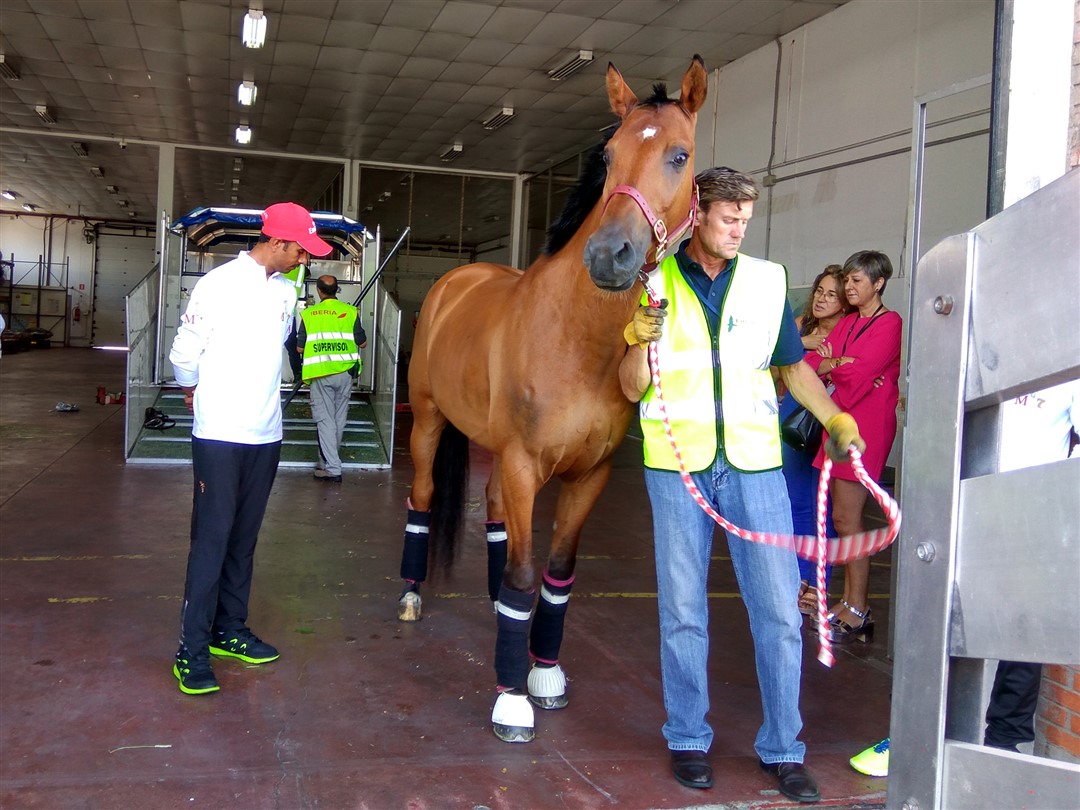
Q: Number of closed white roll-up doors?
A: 1